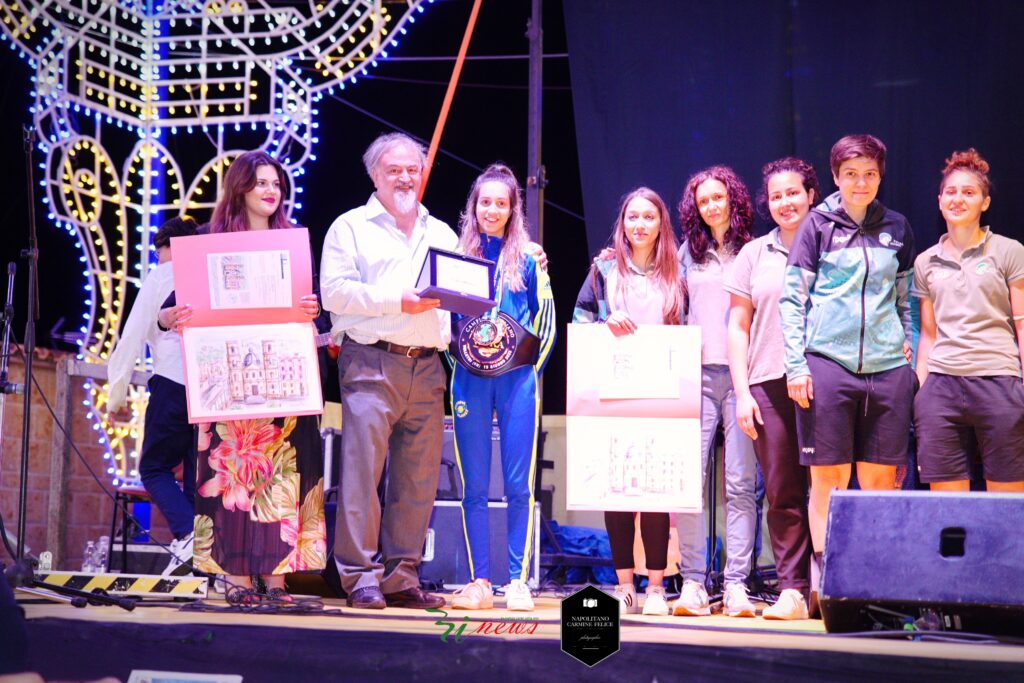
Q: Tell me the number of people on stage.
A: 9